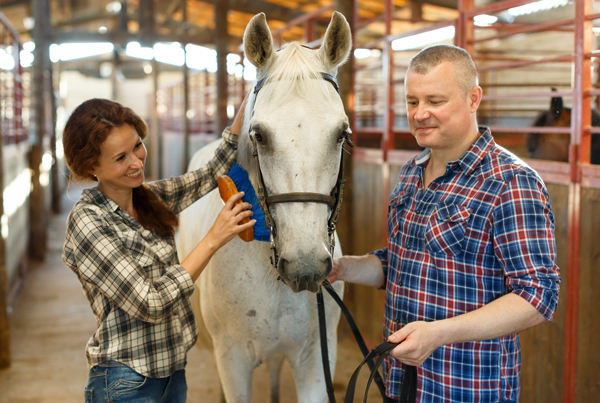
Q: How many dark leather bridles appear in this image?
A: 1